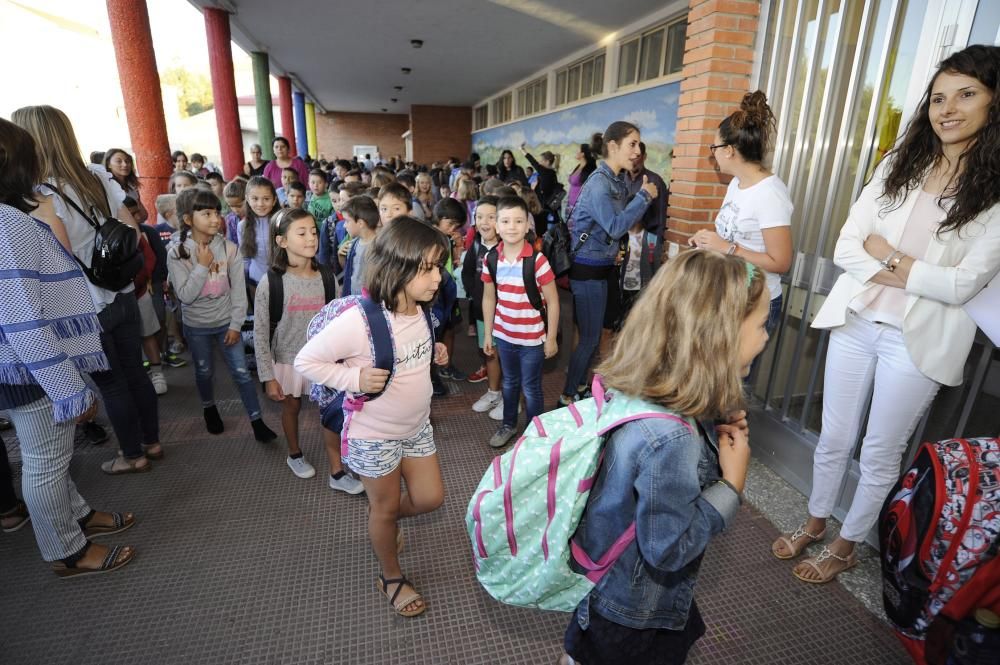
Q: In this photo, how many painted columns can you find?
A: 6